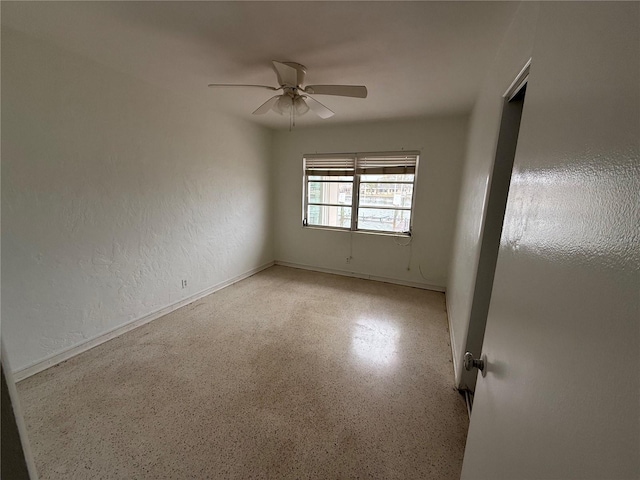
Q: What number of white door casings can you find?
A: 1